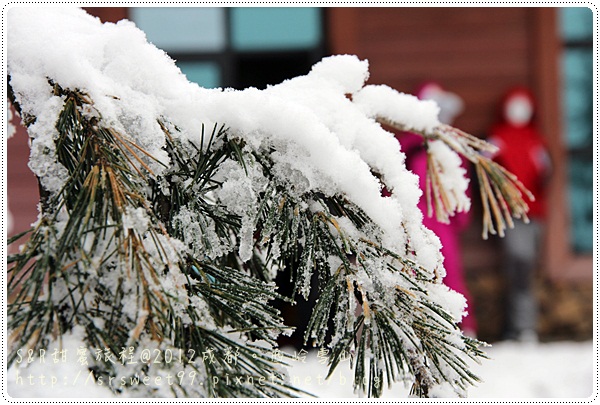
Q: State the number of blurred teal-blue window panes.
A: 6